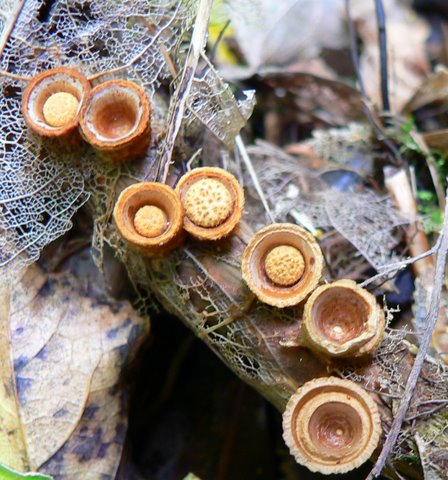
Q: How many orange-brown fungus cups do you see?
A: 7